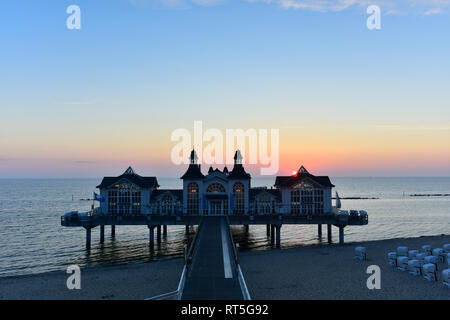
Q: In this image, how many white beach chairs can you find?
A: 14